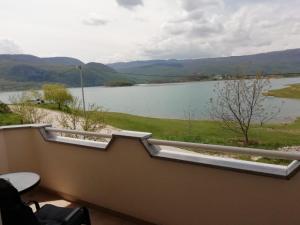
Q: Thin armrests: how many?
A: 1